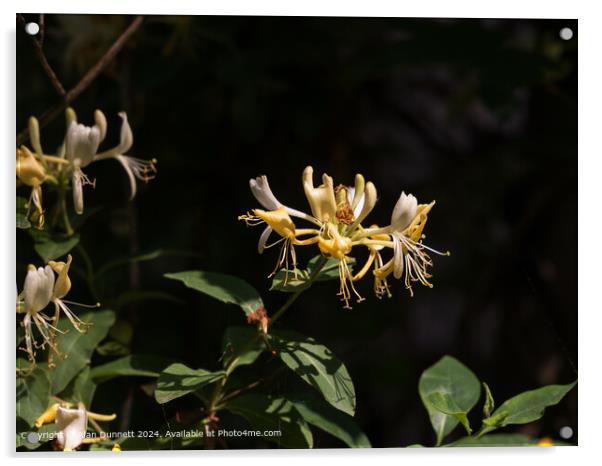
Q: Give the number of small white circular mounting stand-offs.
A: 4